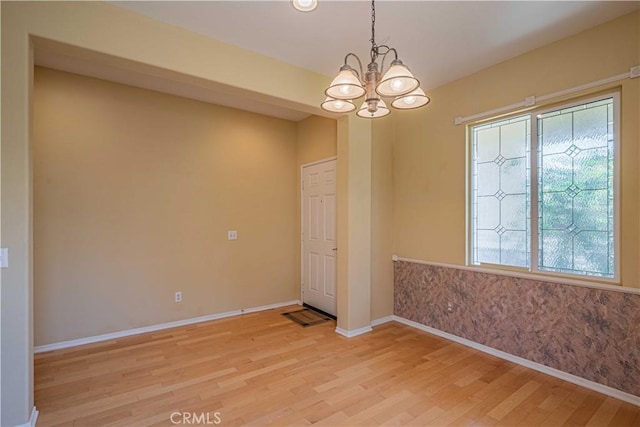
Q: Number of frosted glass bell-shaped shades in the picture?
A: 5